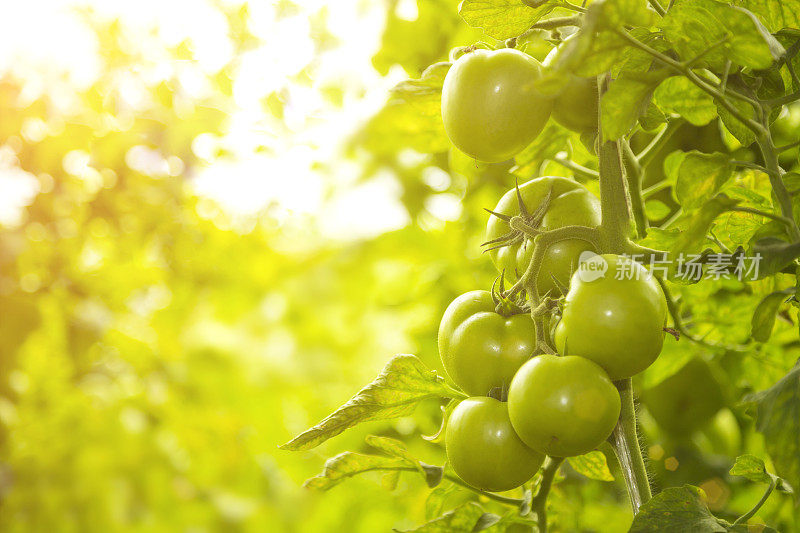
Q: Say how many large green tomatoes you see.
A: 7